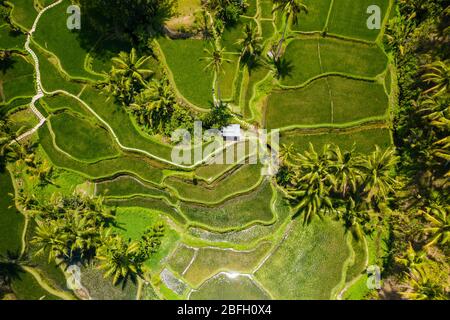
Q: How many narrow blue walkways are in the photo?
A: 0